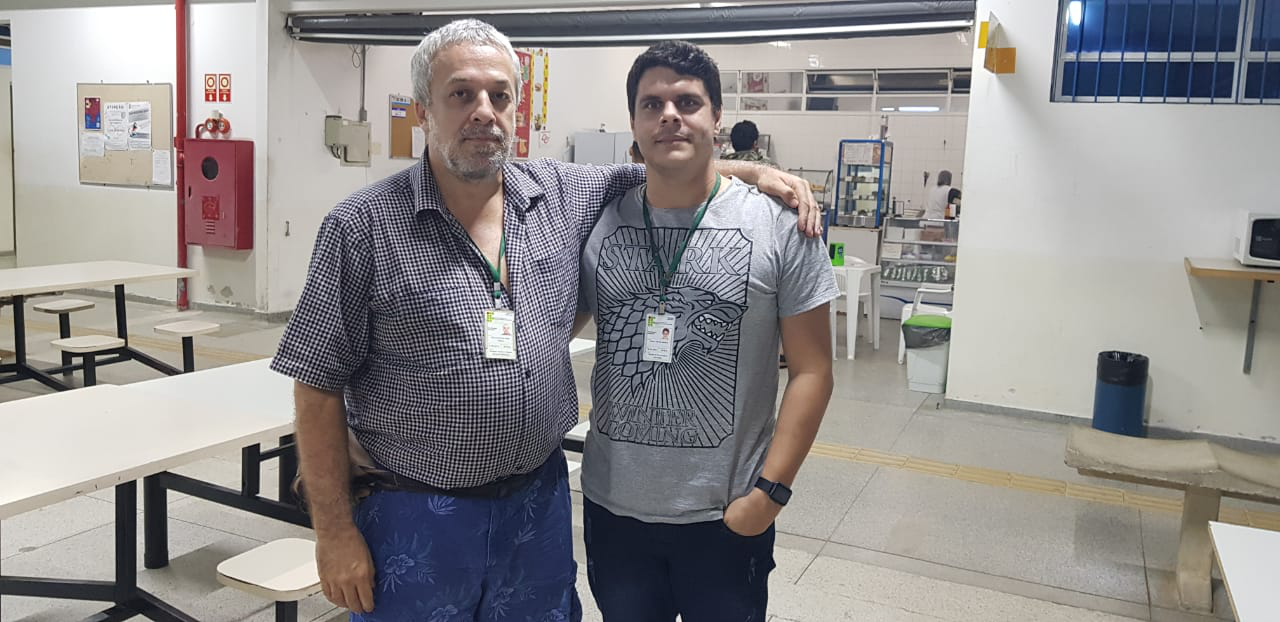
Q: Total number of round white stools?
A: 4